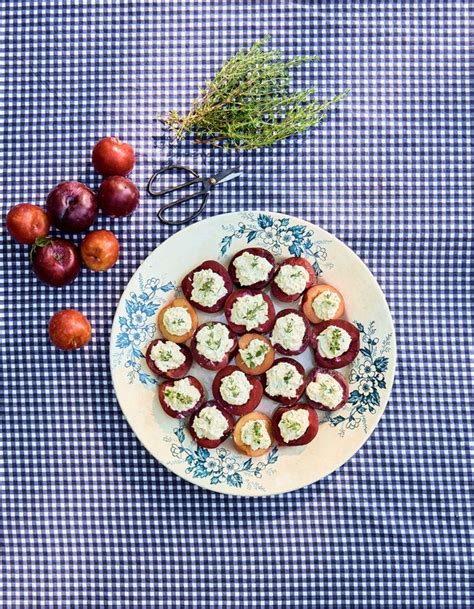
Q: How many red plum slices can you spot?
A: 14